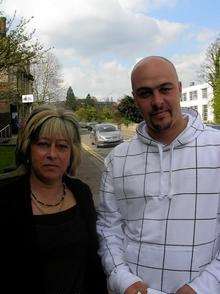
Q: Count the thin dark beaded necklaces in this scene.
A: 1